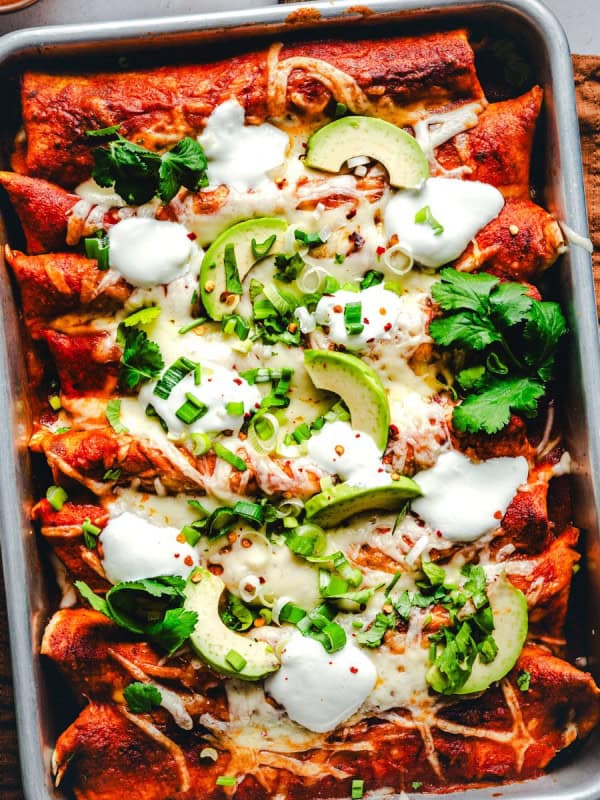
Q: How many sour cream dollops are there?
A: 9